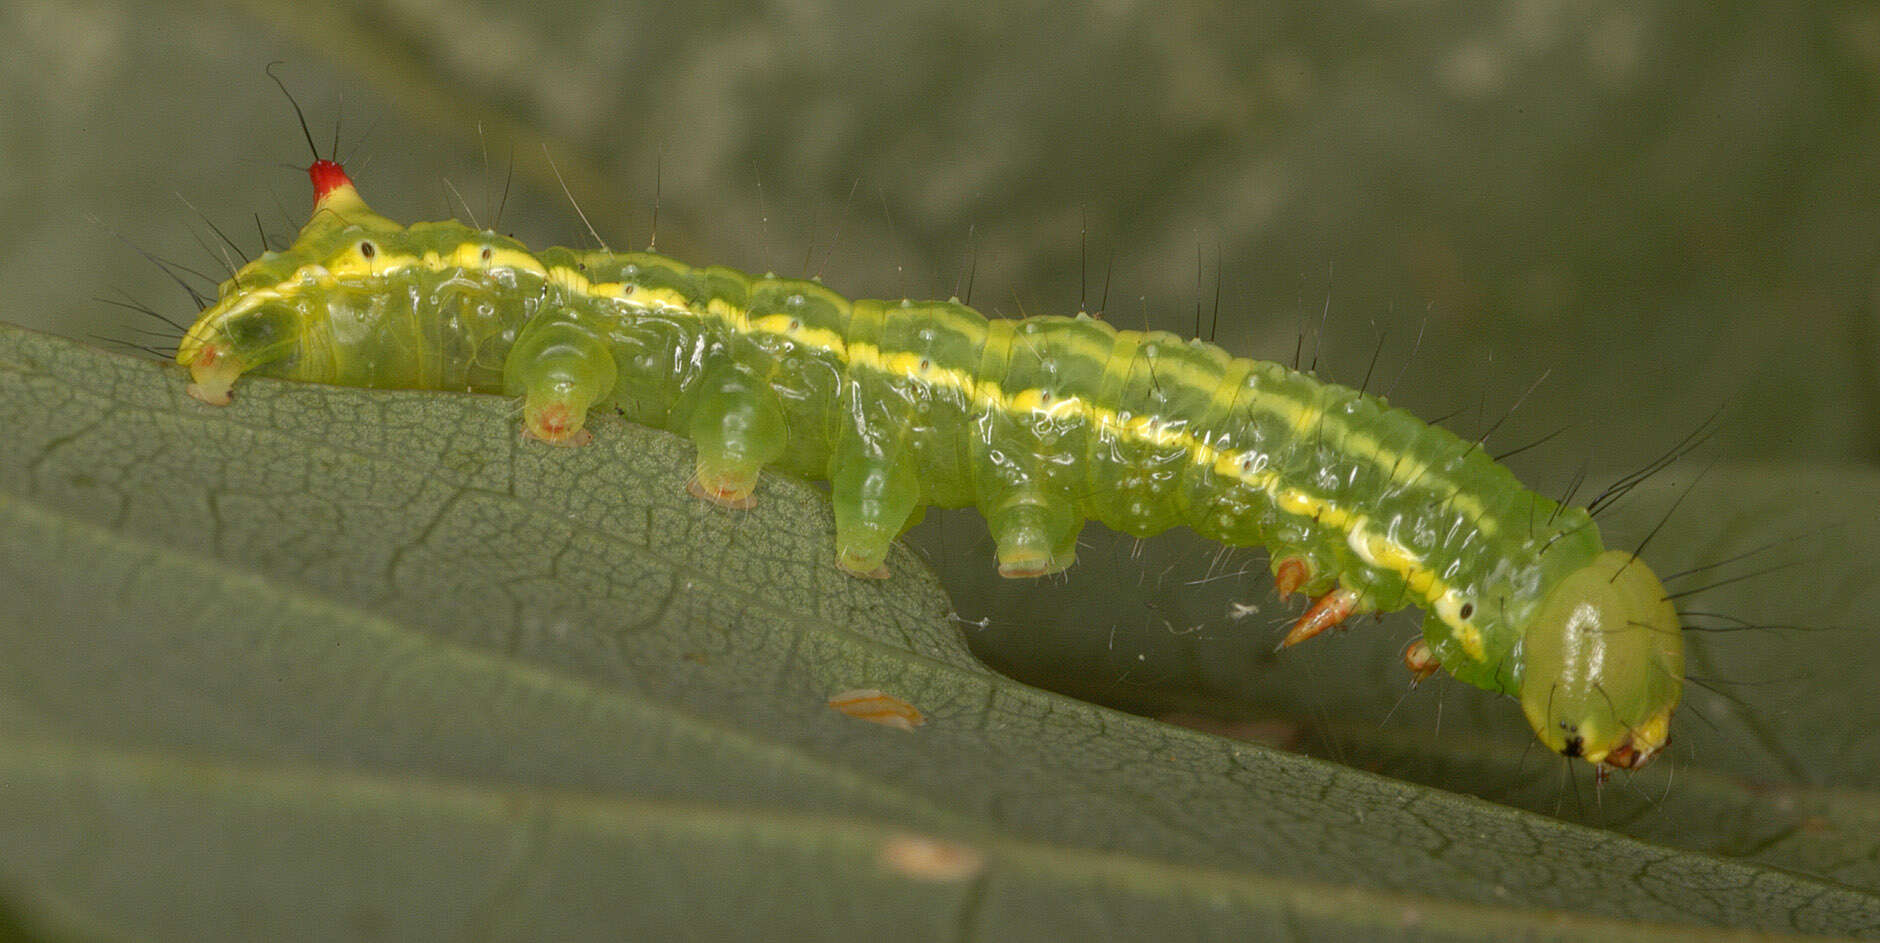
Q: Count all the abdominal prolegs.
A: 4